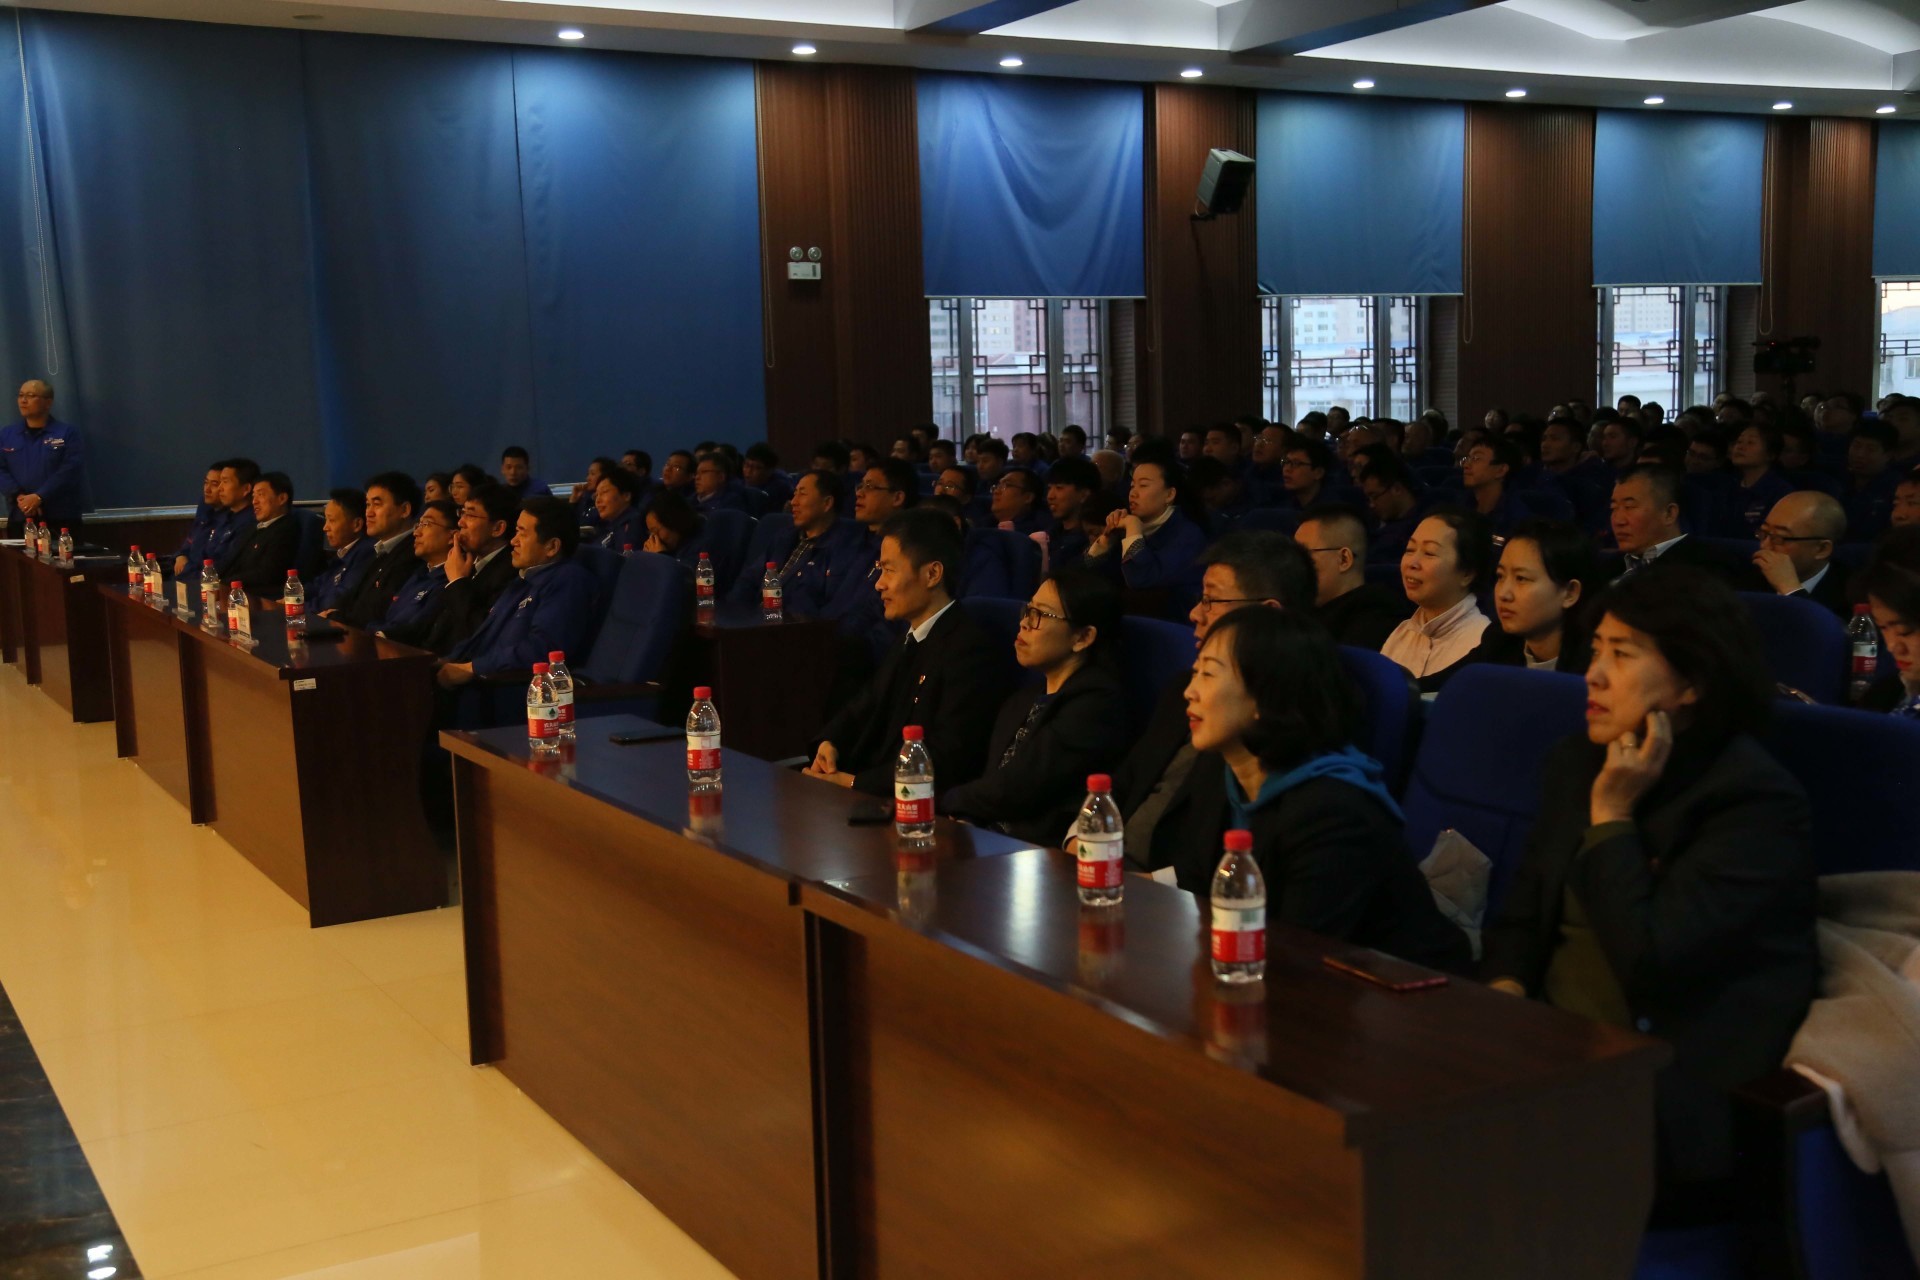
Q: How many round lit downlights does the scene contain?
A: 9